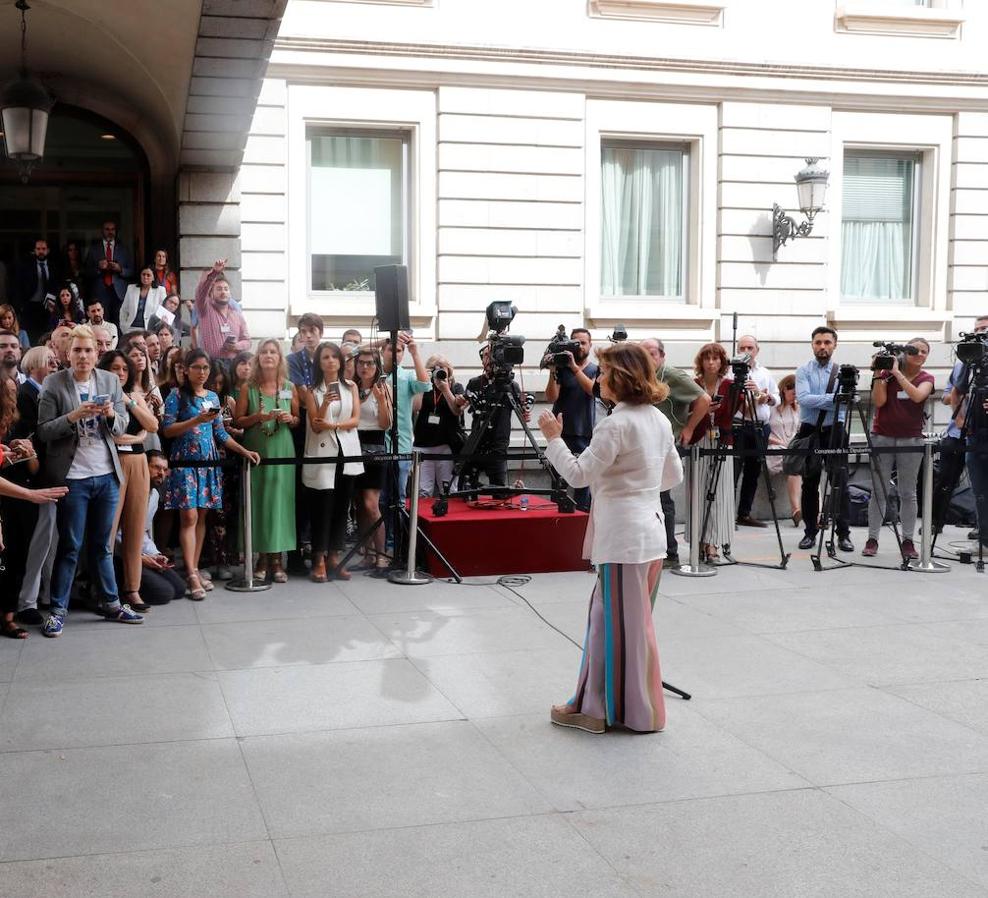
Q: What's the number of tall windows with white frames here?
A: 3